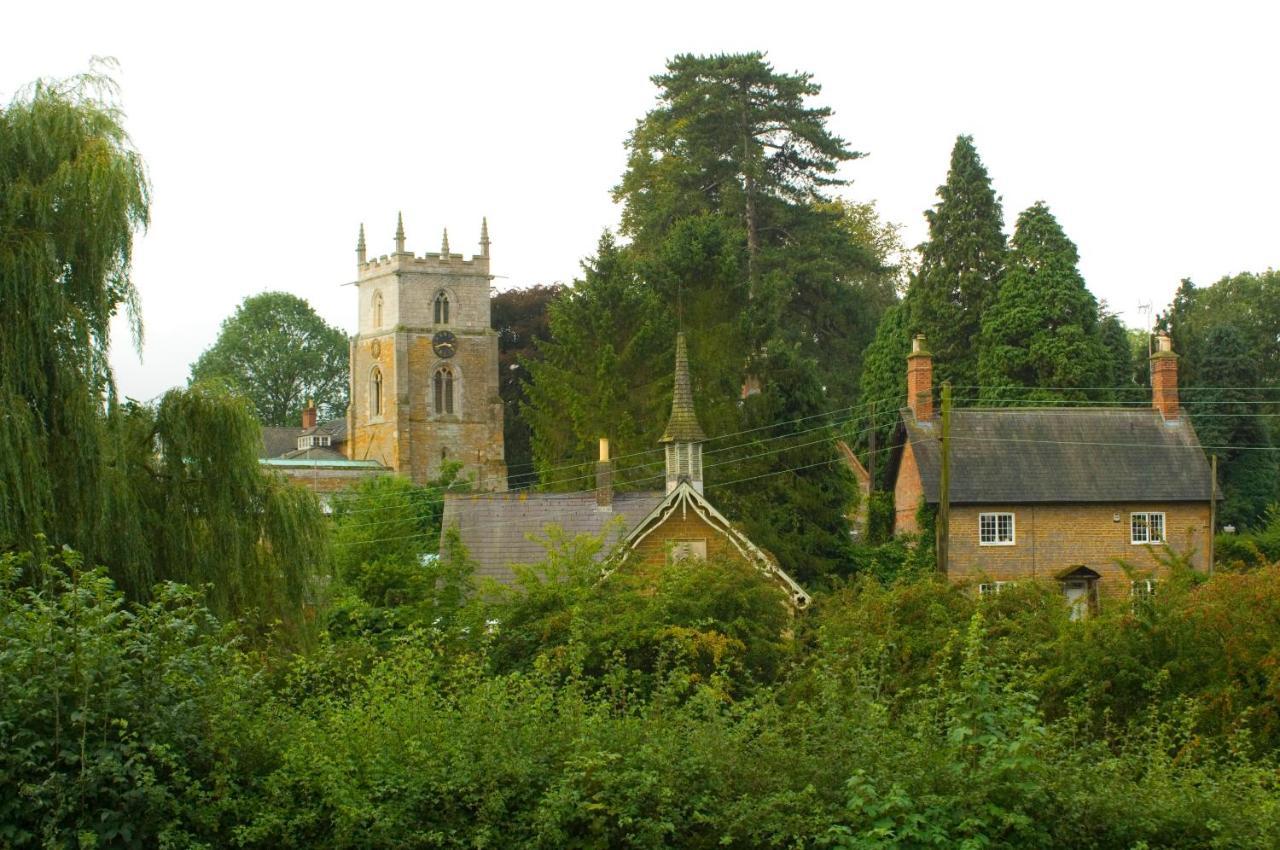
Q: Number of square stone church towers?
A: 1